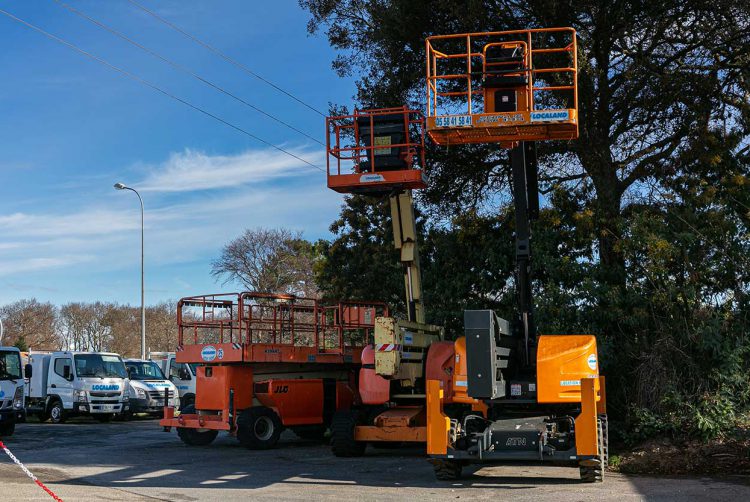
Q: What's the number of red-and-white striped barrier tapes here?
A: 1